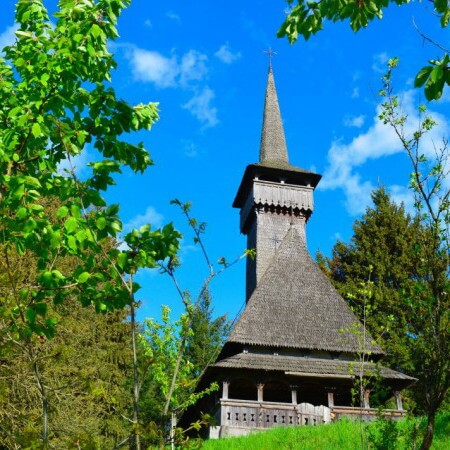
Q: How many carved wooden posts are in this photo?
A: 6